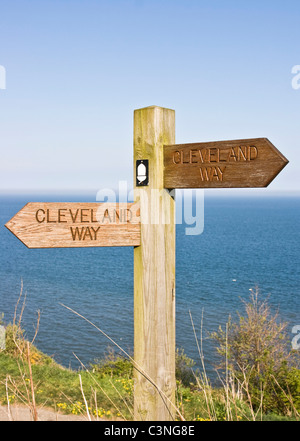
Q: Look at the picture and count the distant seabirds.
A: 2